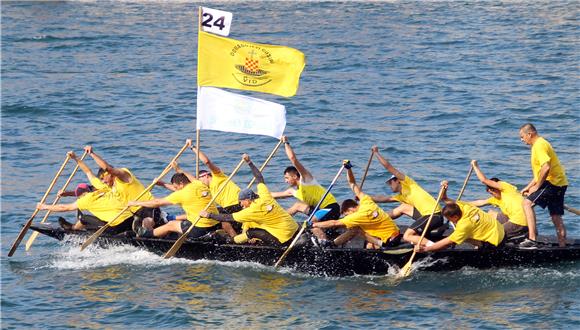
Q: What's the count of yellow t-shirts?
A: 11